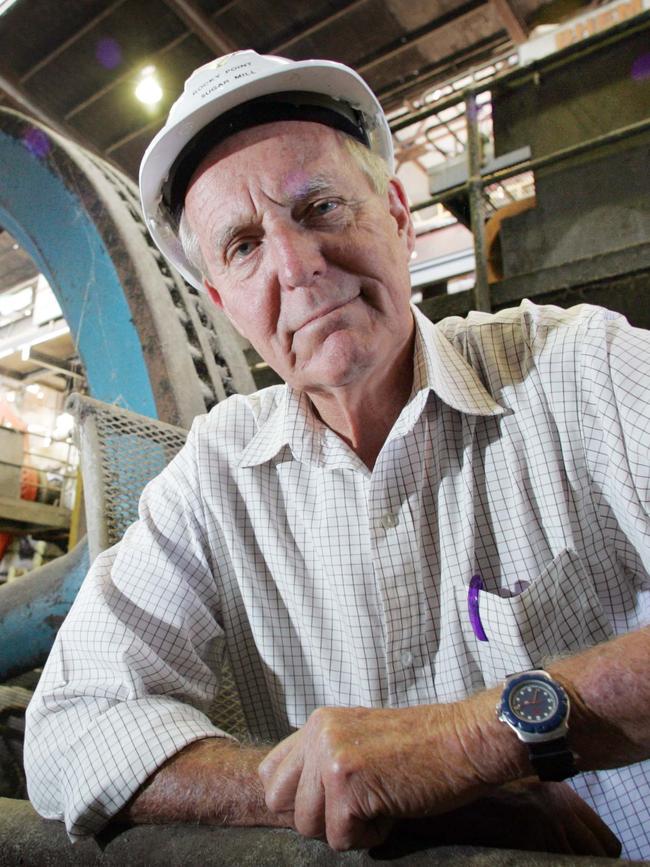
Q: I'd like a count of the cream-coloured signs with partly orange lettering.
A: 1